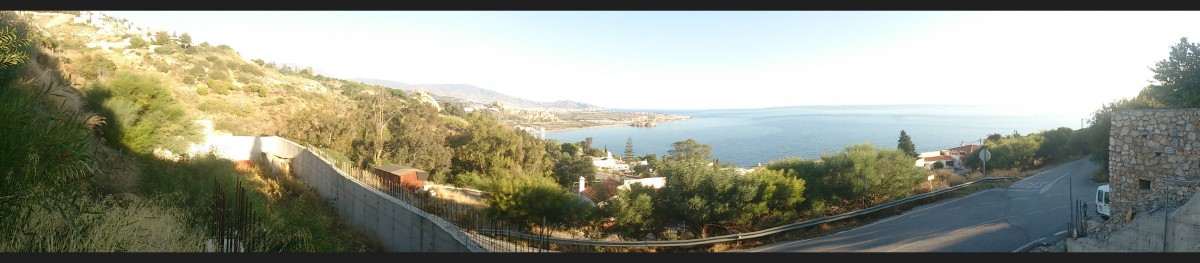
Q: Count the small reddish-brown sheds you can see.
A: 1